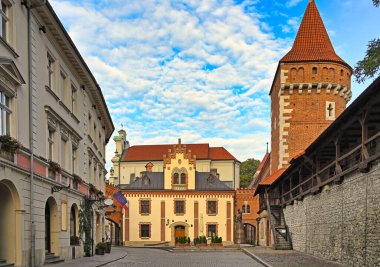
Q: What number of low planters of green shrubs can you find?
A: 3